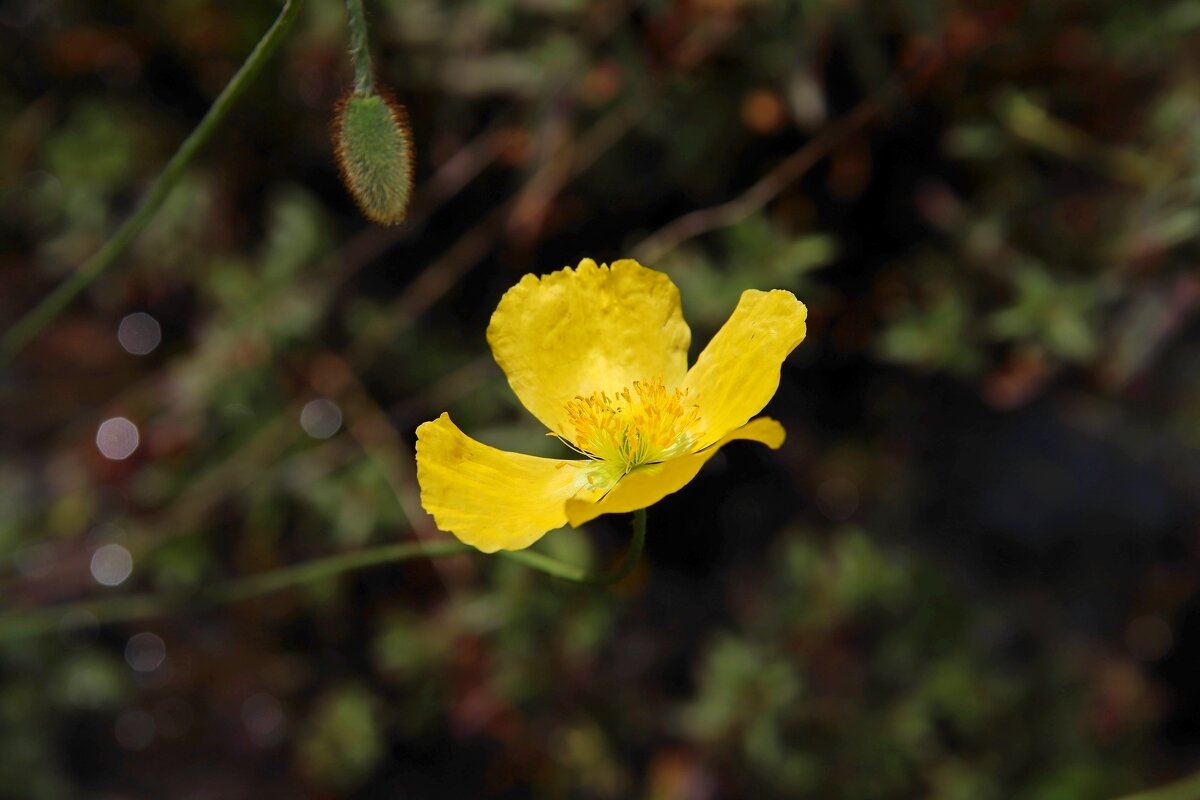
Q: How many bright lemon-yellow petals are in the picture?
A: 4